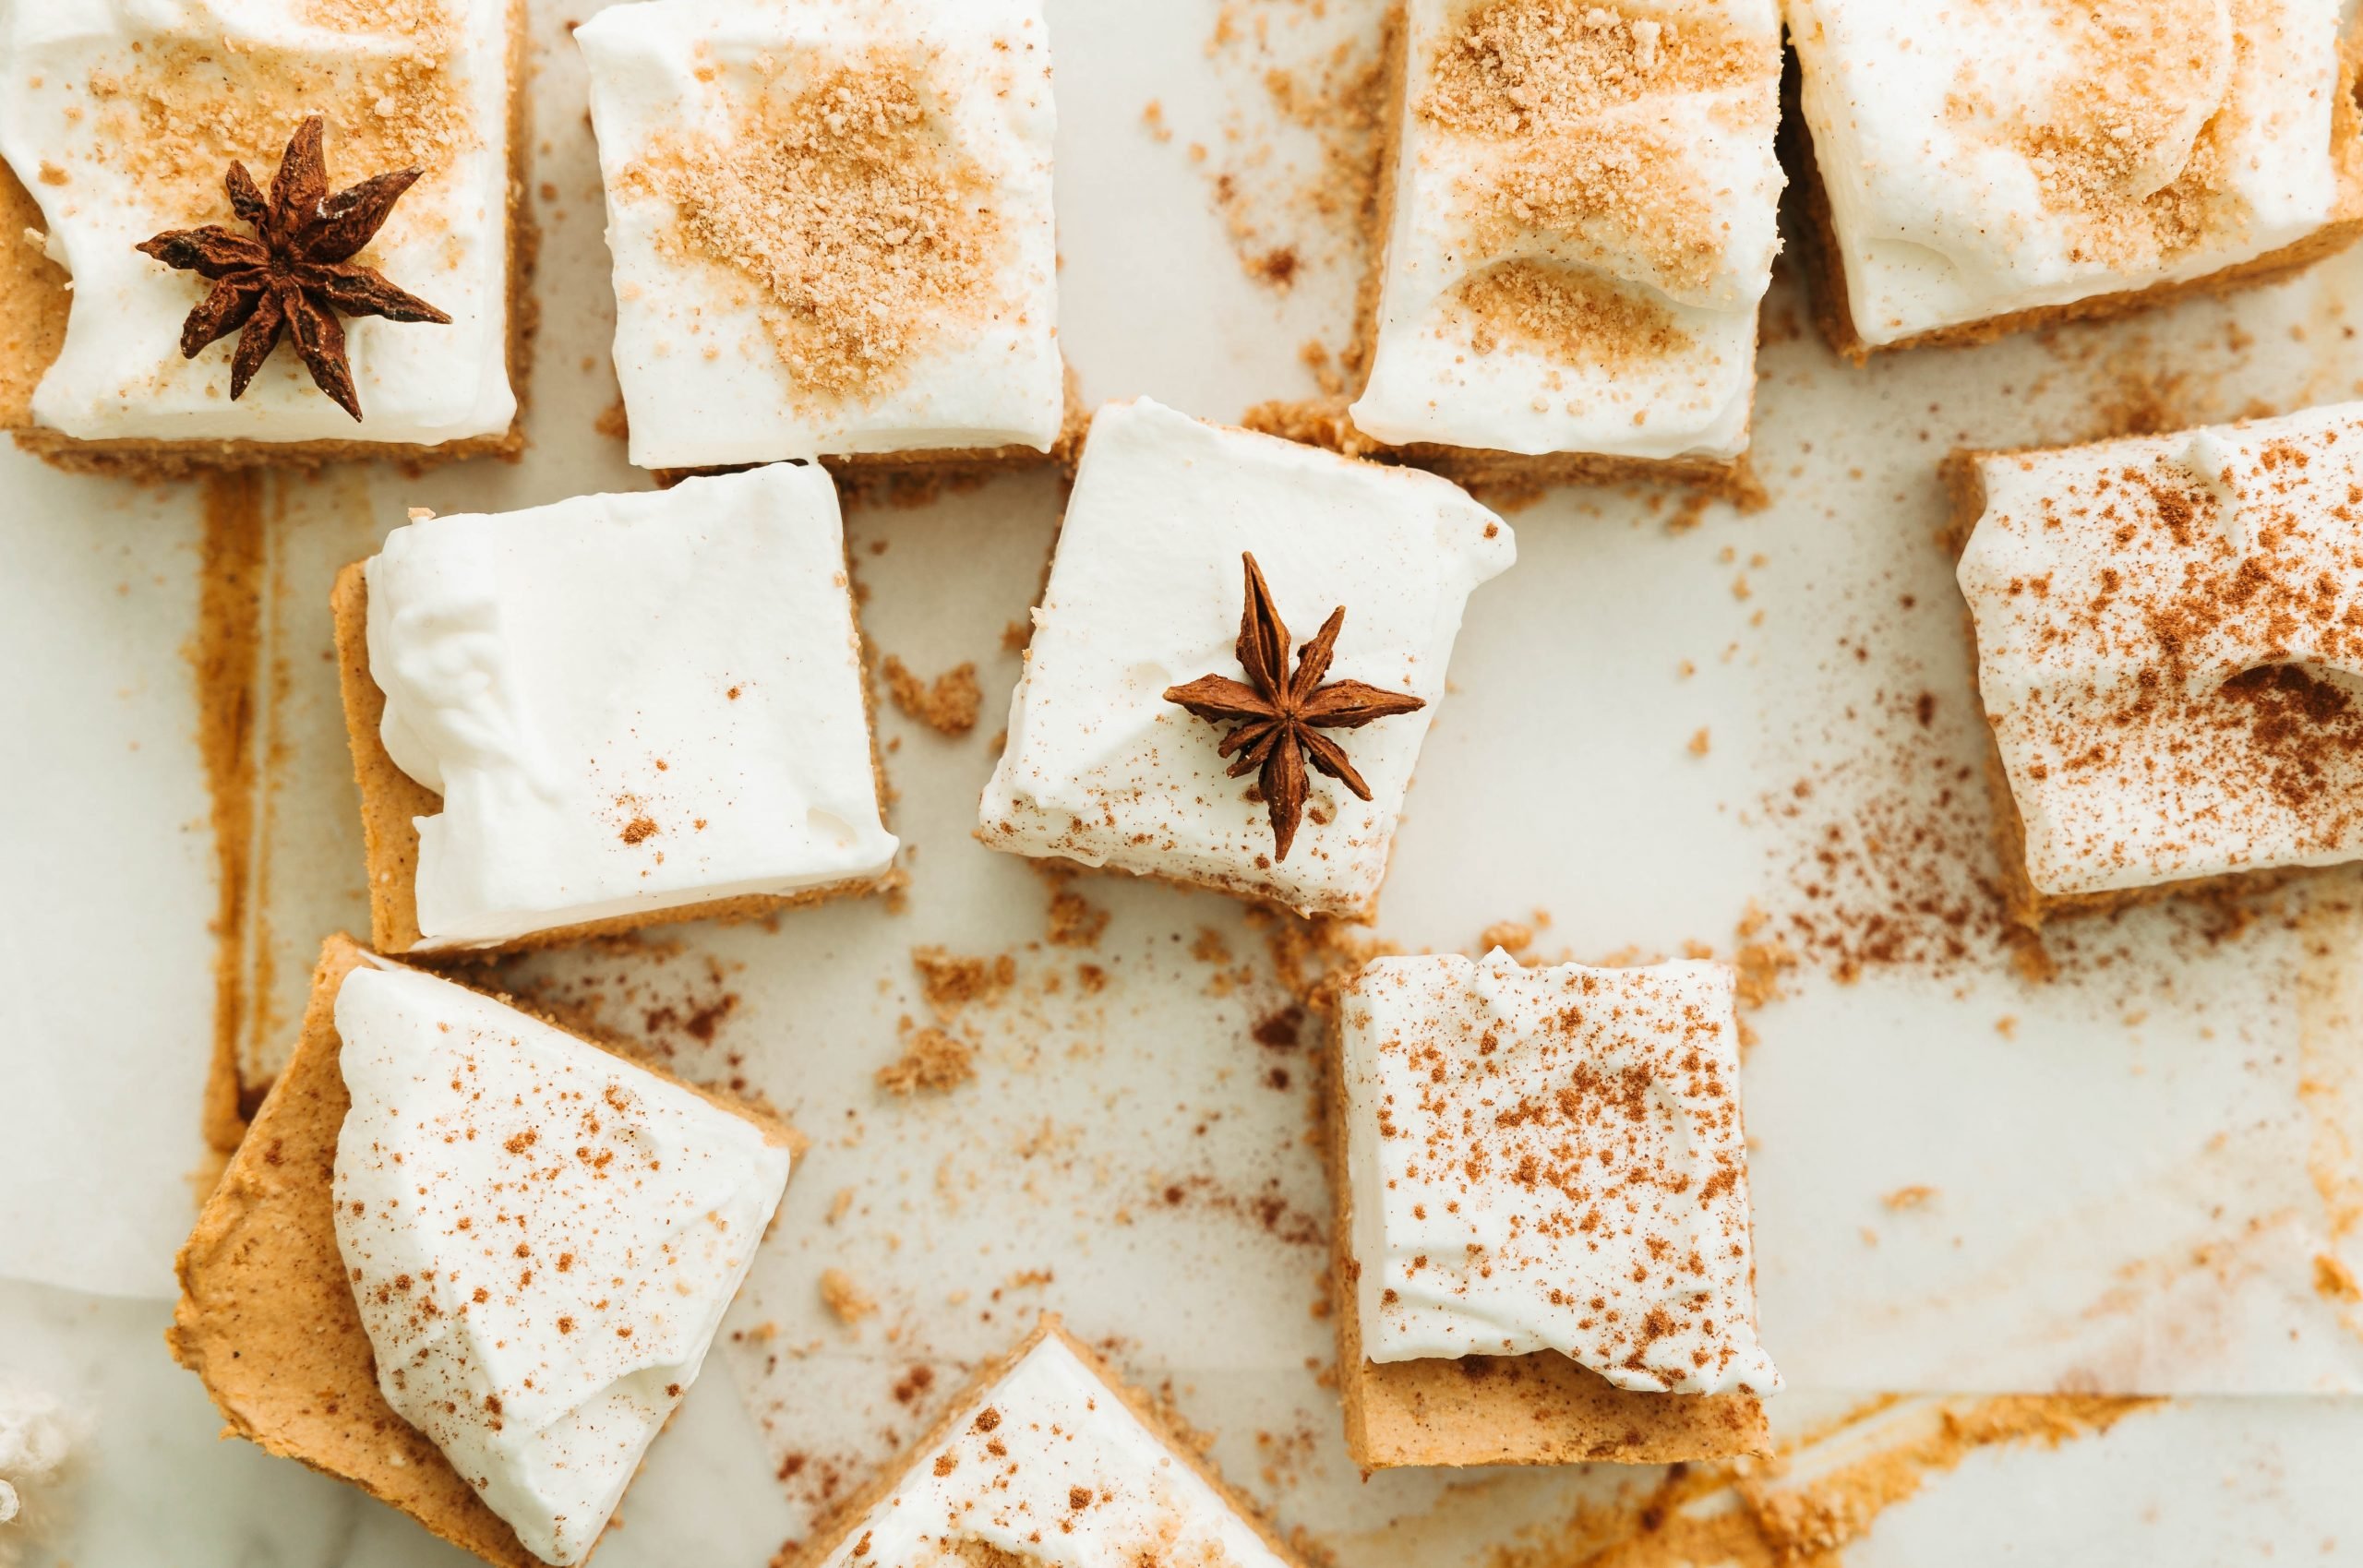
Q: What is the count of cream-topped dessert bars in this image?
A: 10